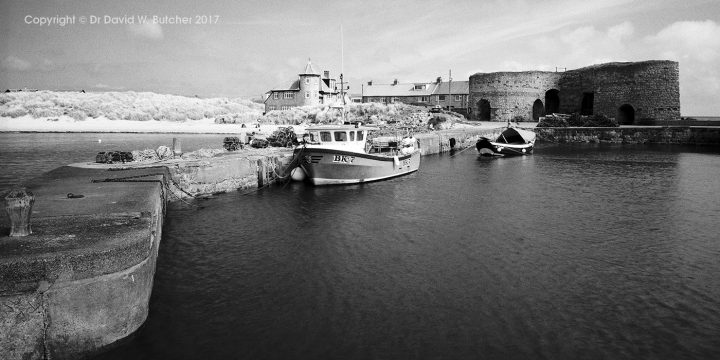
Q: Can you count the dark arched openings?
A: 5